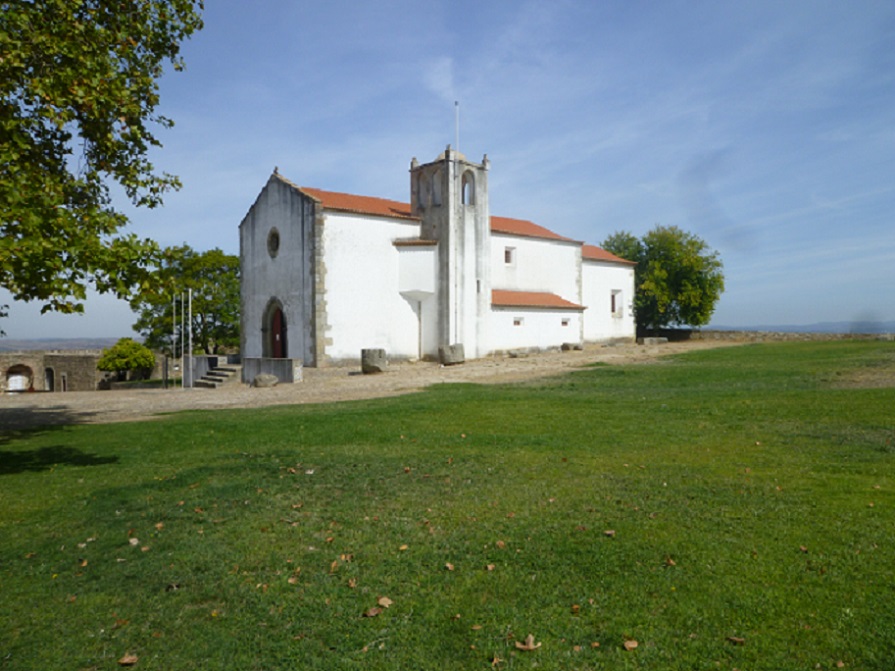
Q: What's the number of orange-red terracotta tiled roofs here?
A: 4